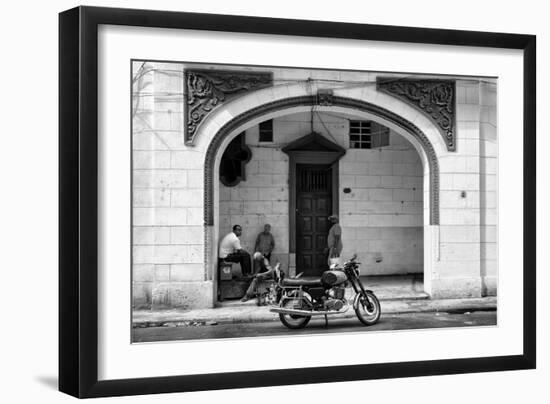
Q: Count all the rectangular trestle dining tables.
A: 0